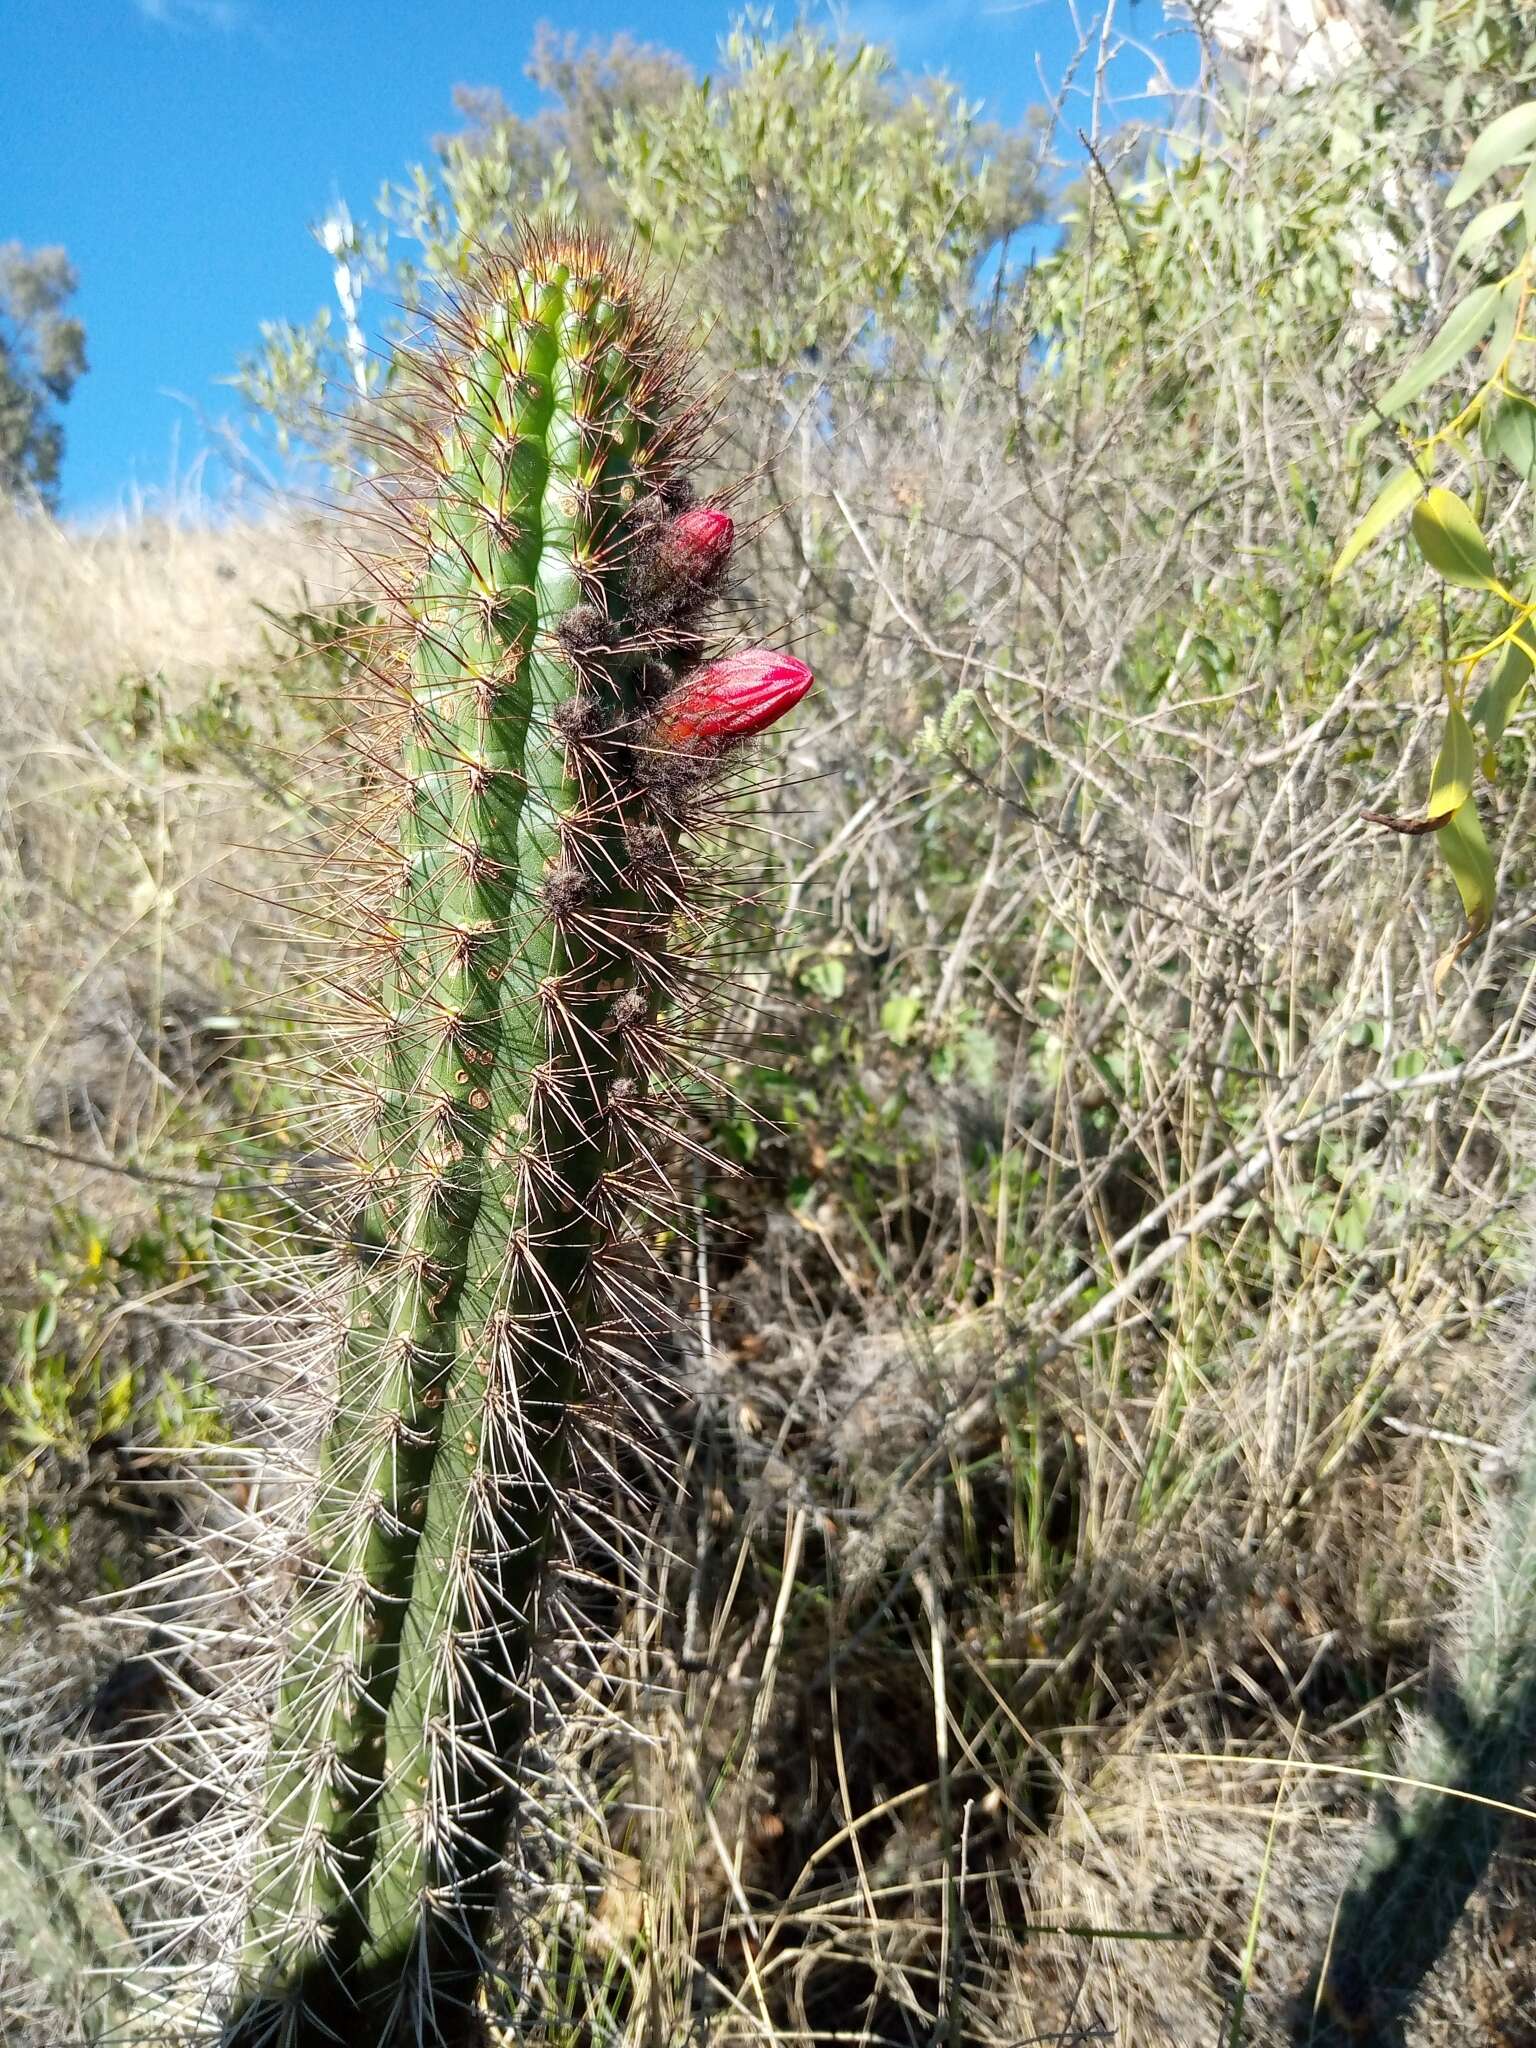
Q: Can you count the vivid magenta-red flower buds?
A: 2